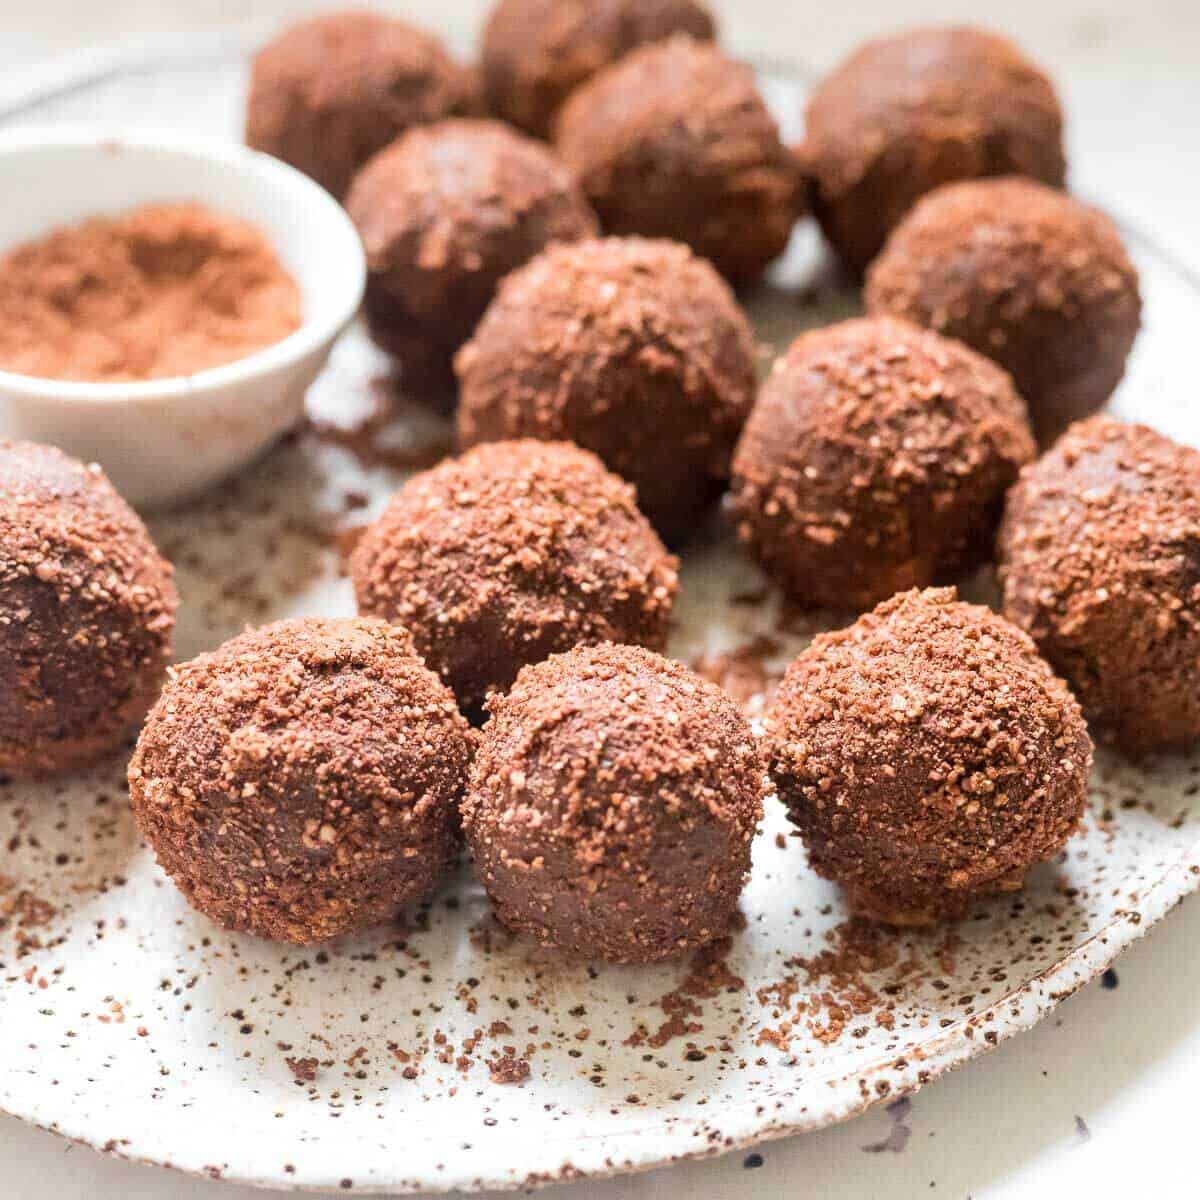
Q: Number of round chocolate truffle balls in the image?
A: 14